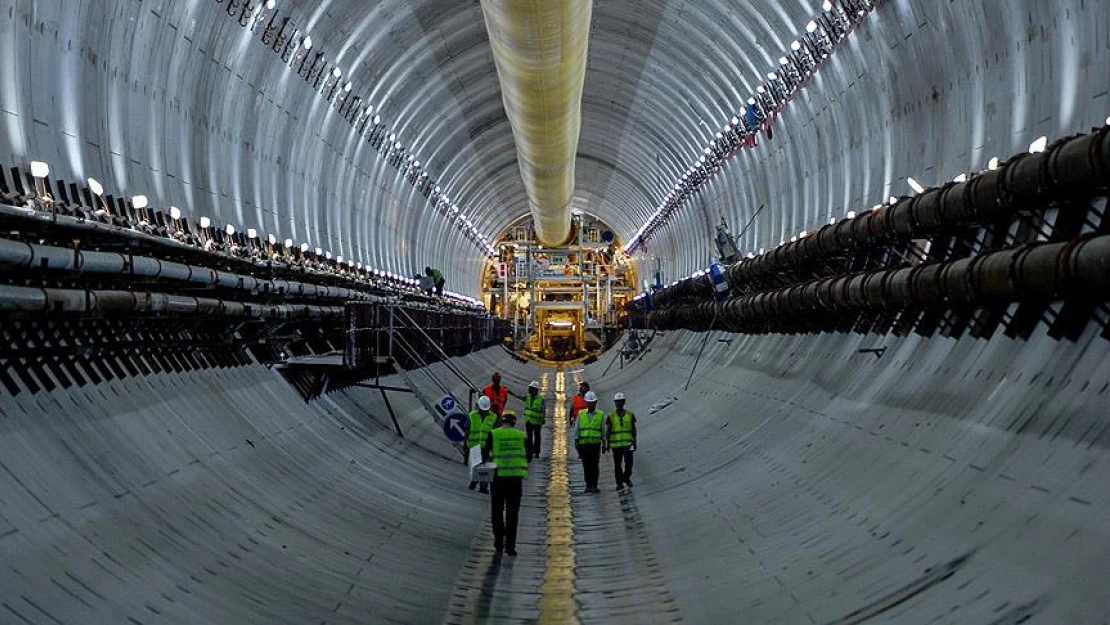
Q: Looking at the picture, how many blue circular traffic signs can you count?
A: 2